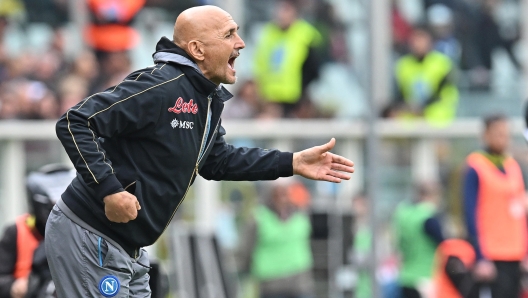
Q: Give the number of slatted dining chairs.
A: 0